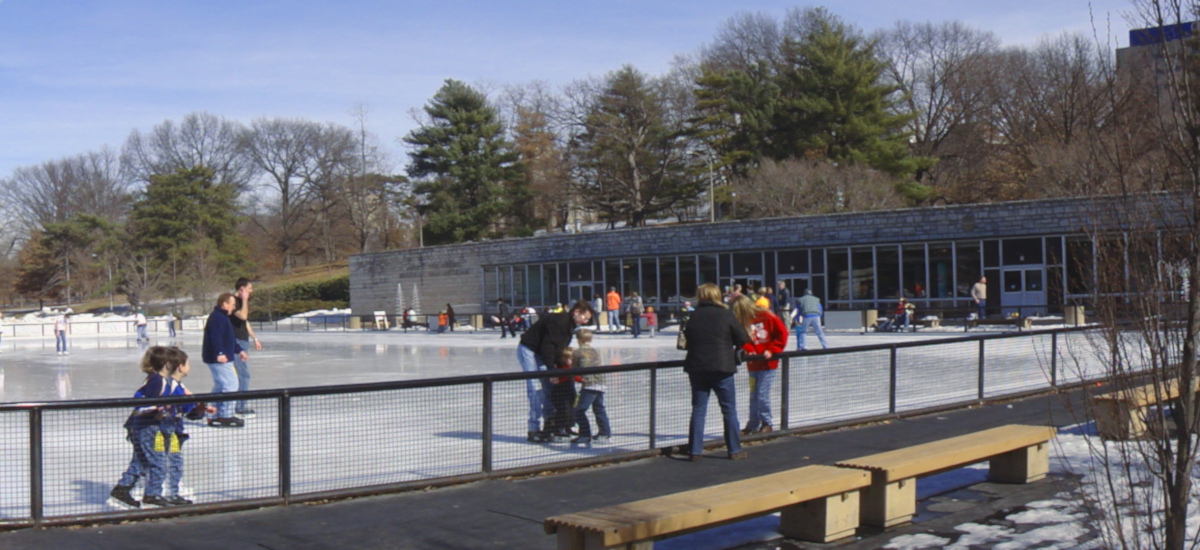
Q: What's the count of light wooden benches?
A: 3